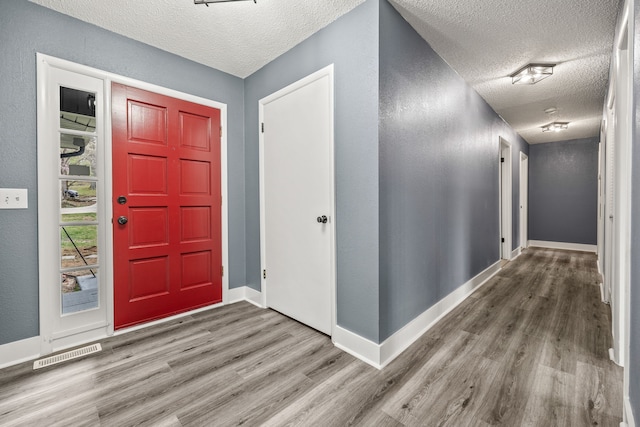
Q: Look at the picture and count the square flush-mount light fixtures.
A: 2